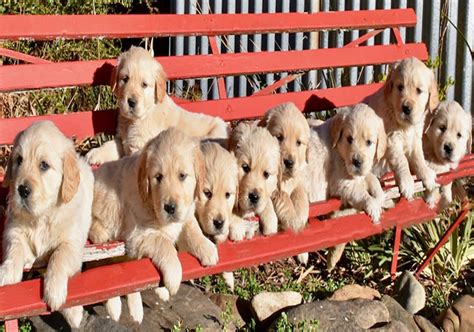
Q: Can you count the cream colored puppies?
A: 9